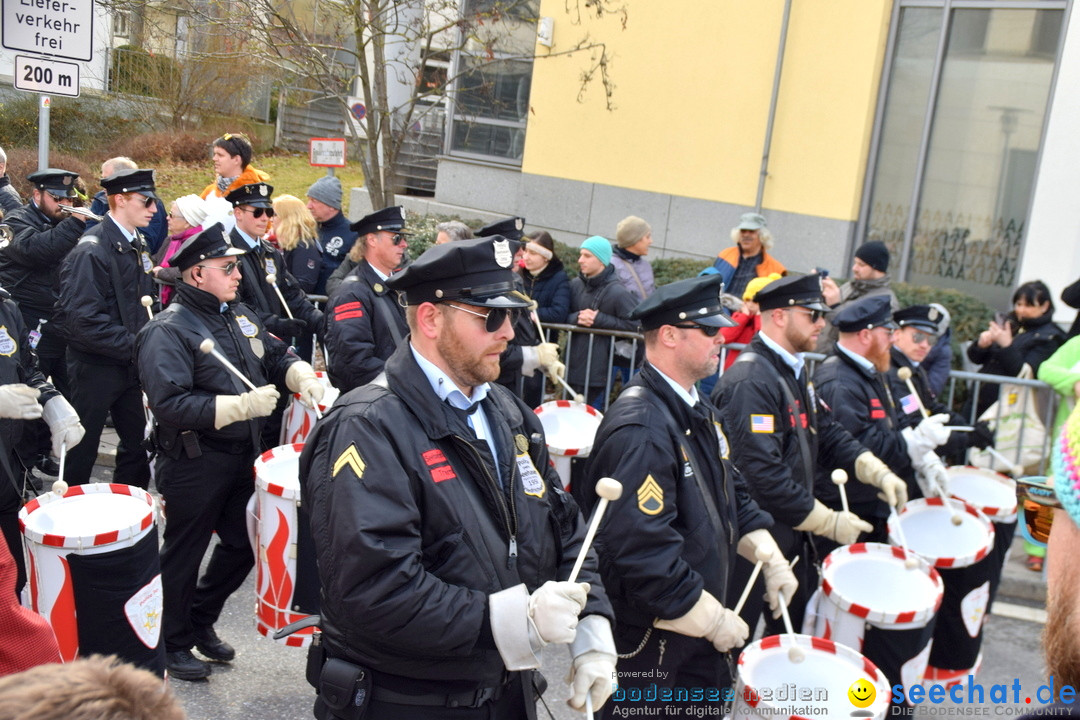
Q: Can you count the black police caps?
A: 11